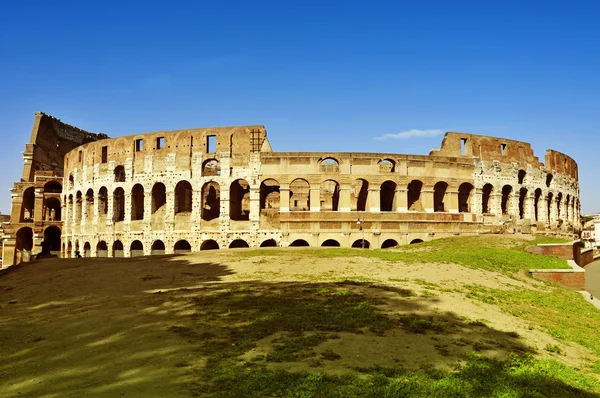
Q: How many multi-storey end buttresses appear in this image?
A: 1